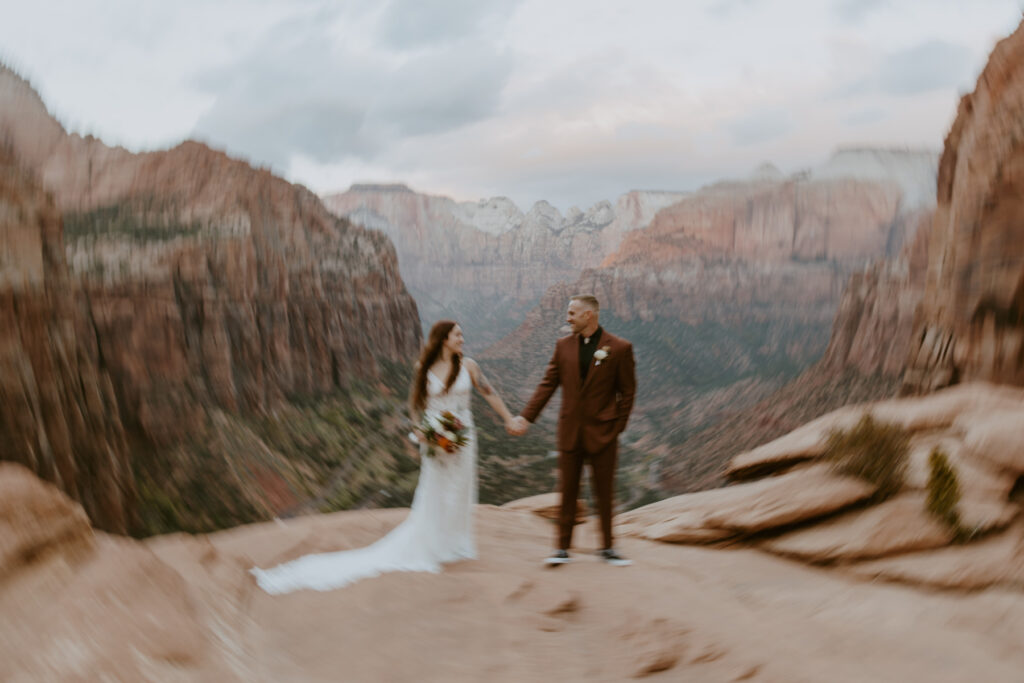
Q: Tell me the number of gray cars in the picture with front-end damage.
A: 0